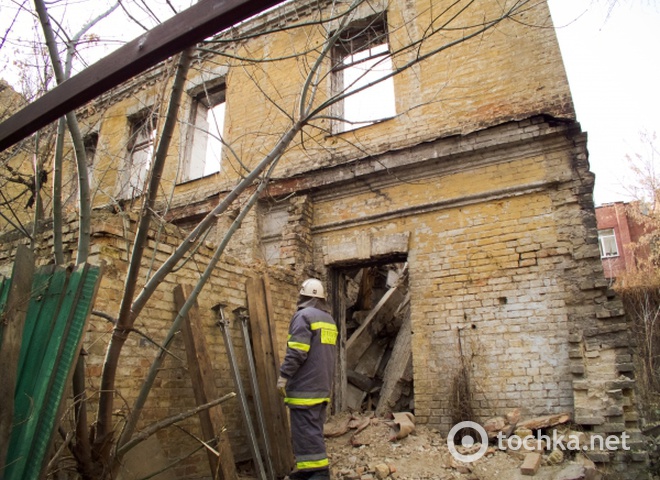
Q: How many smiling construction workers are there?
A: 0